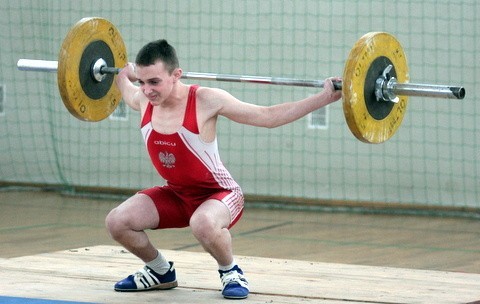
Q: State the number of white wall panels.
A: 3